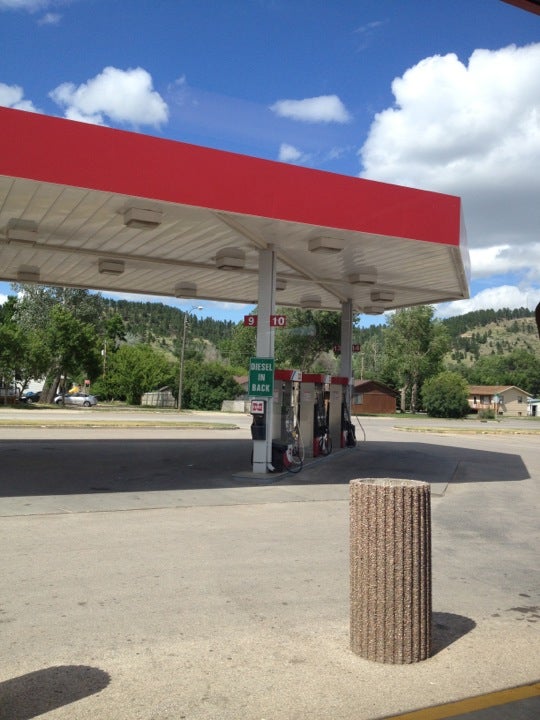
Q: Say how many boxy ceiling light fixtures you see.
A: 12